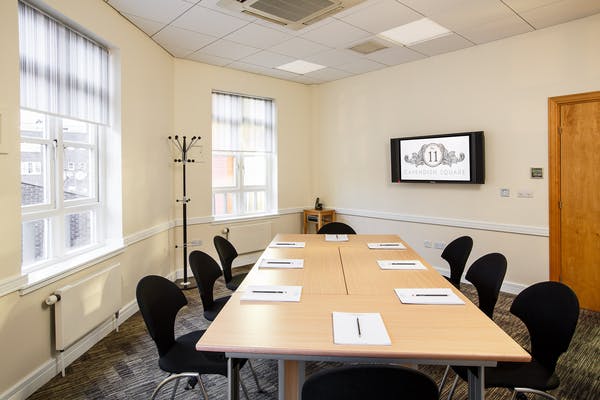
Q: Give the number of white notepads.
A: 8